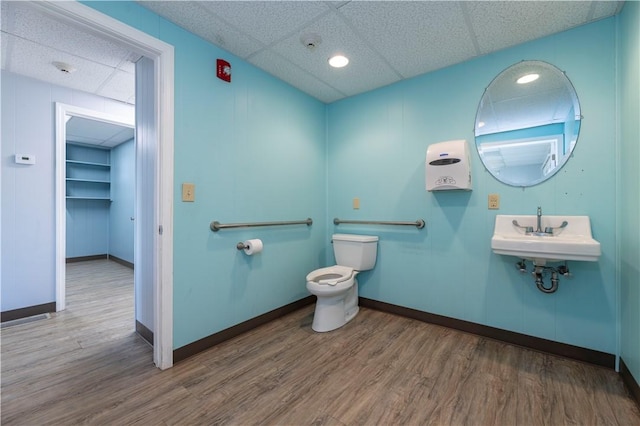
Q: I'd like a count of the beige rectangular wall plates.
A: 3